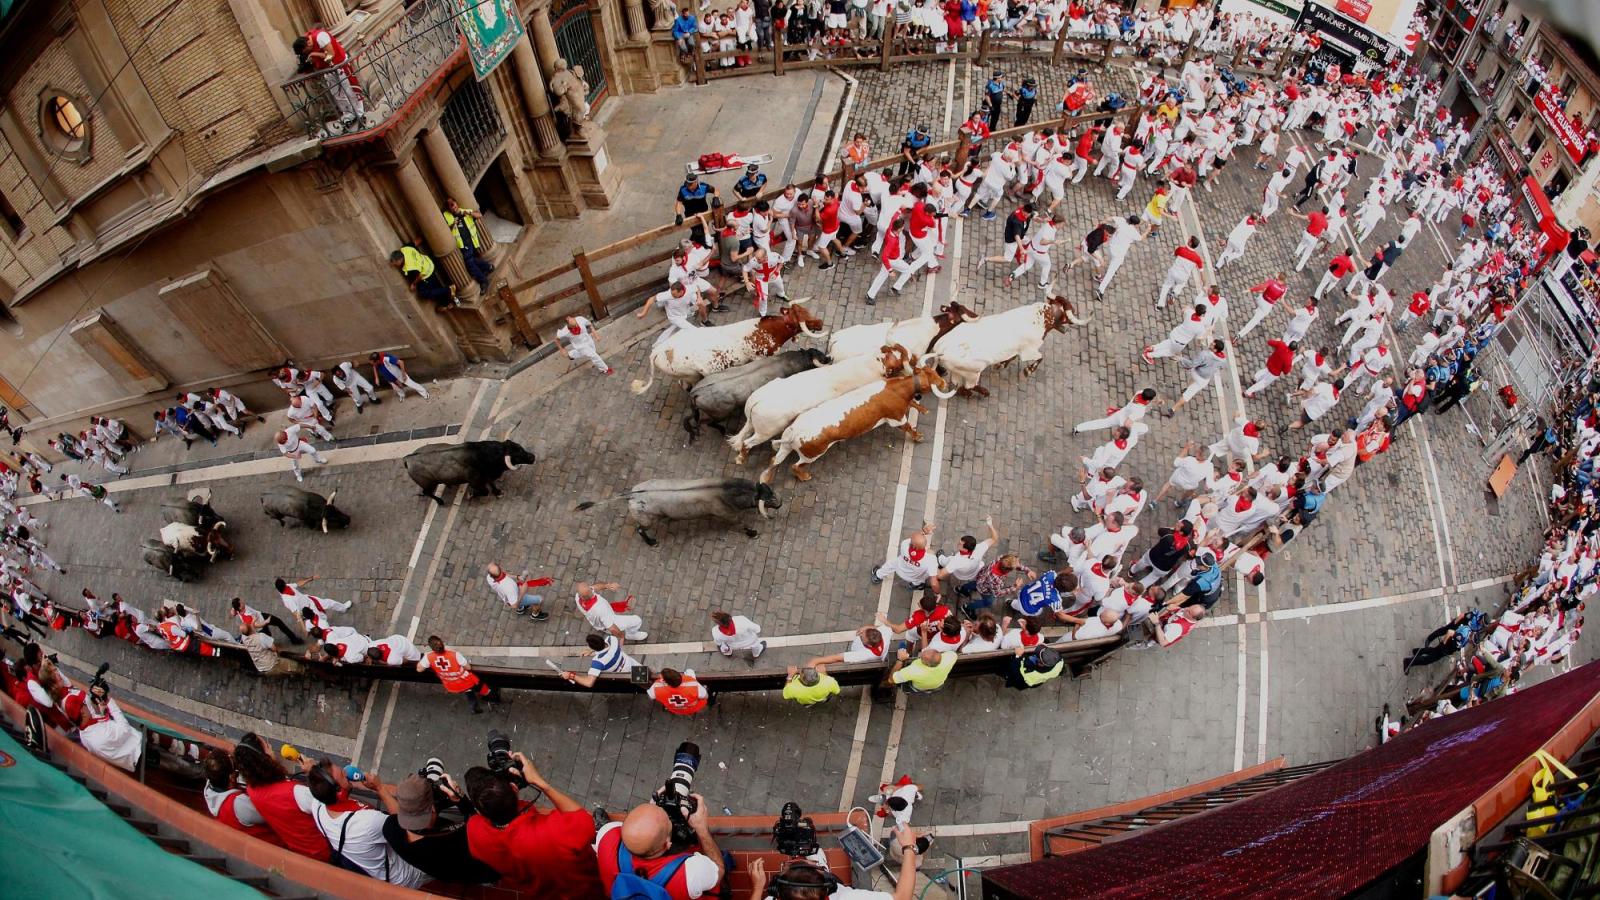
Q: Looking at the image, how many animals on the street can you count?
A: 12